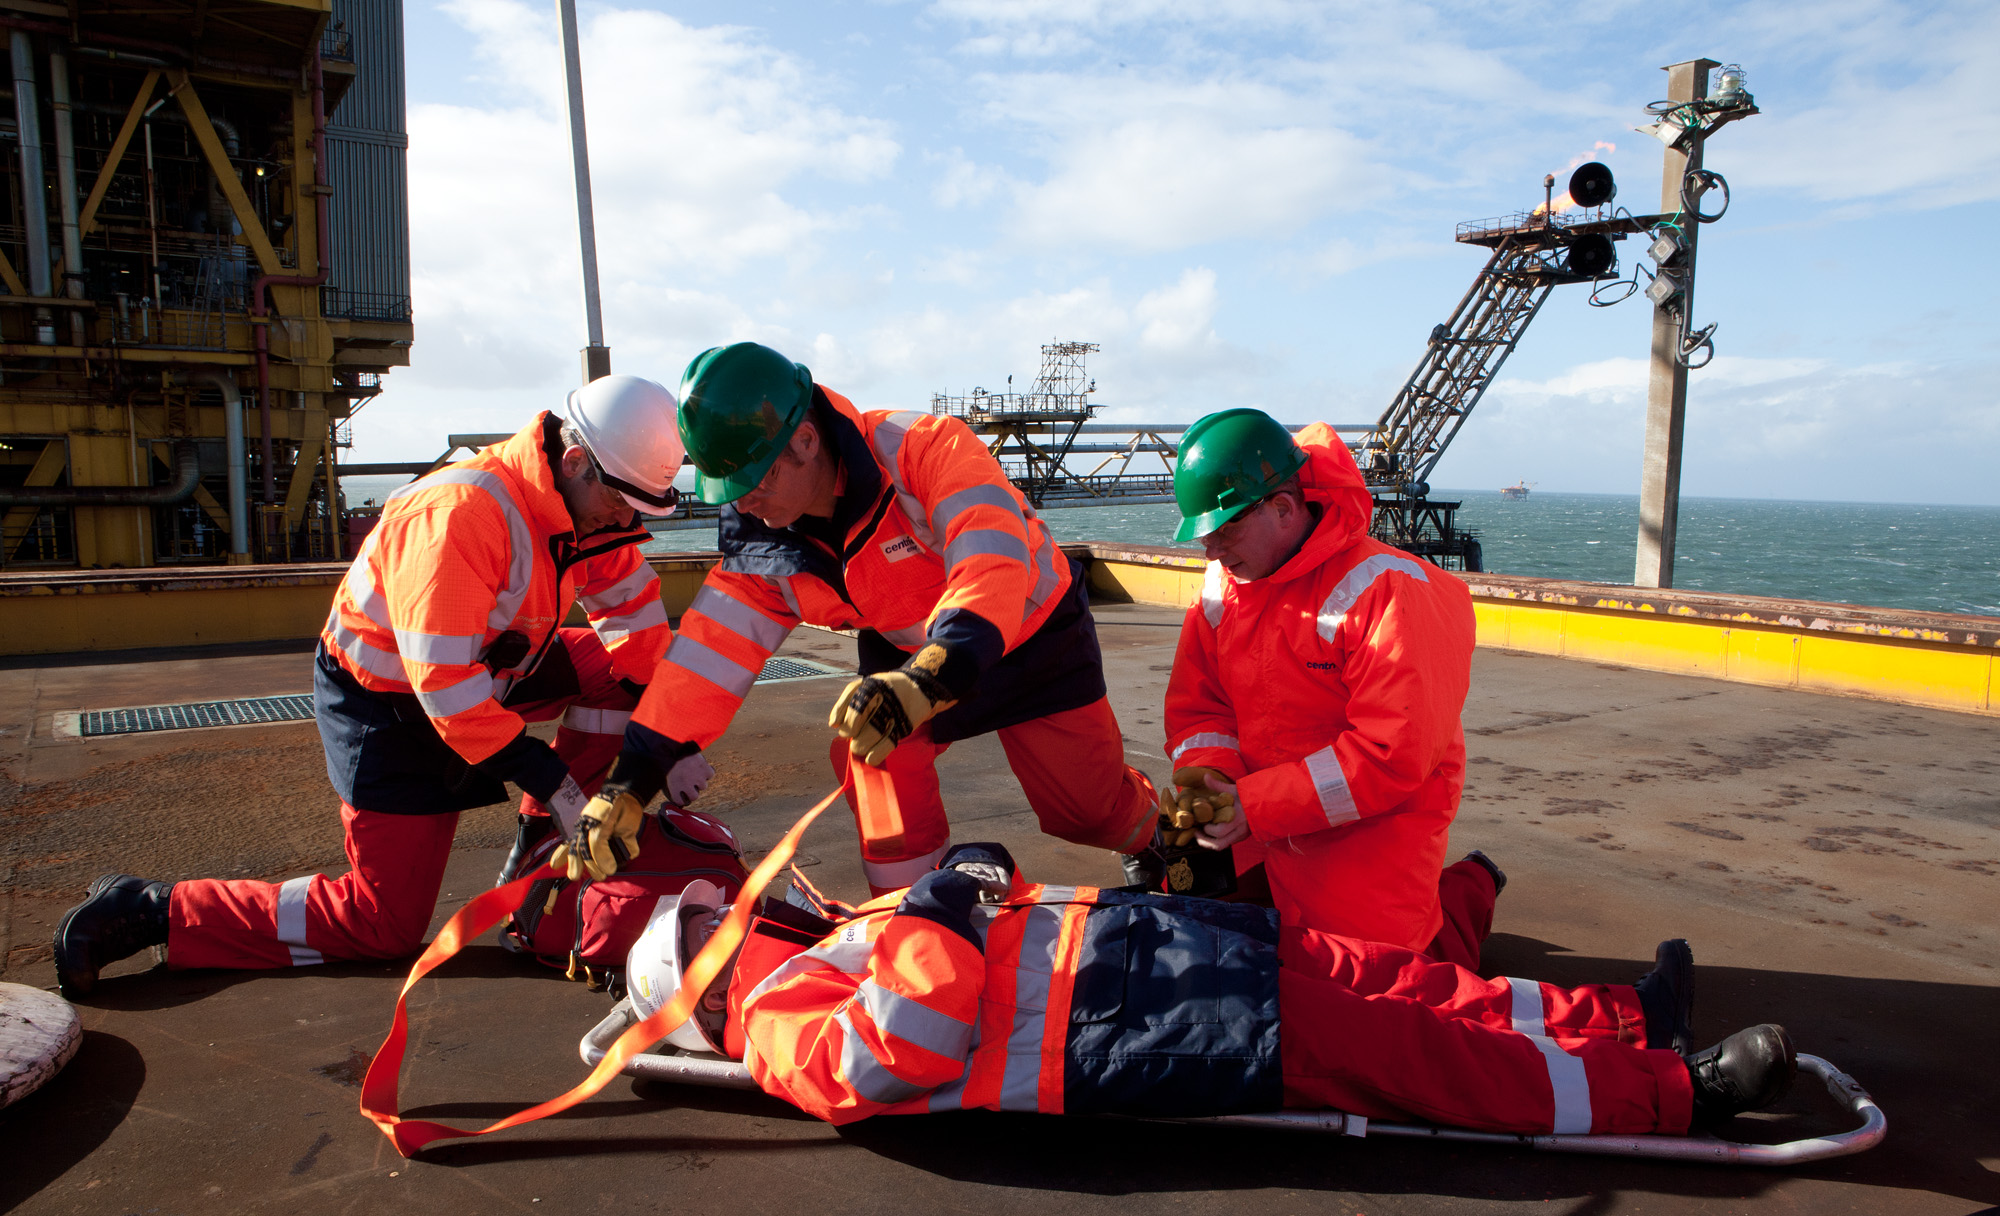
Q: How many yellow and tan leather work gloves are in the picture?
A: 4